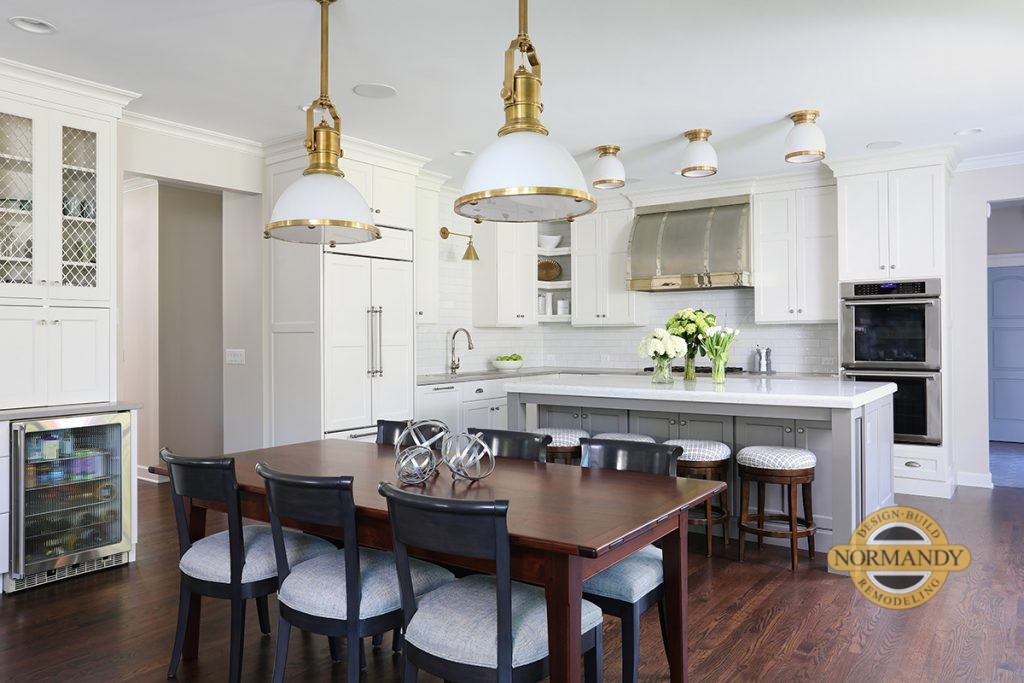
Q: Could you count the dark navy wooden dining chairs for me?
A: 6